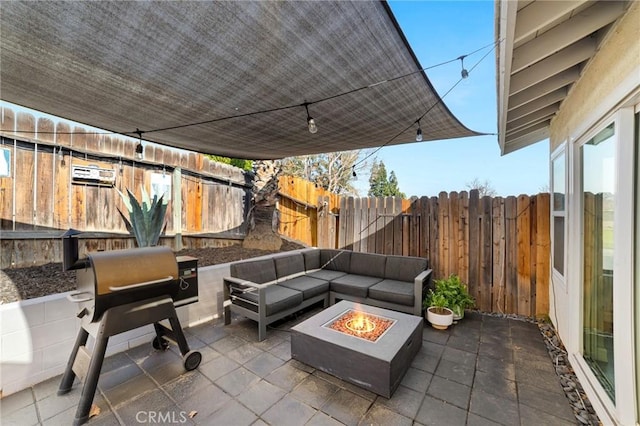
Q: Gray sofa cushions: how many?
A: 11